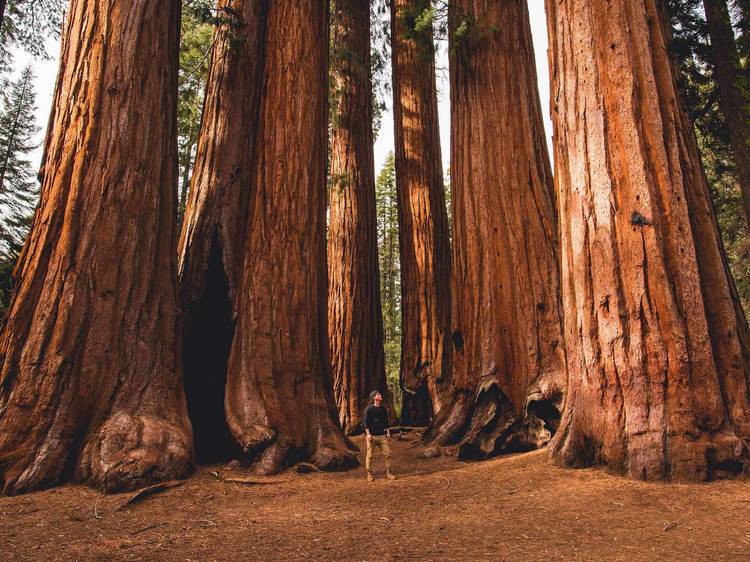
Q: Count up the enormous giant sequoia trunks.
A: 7